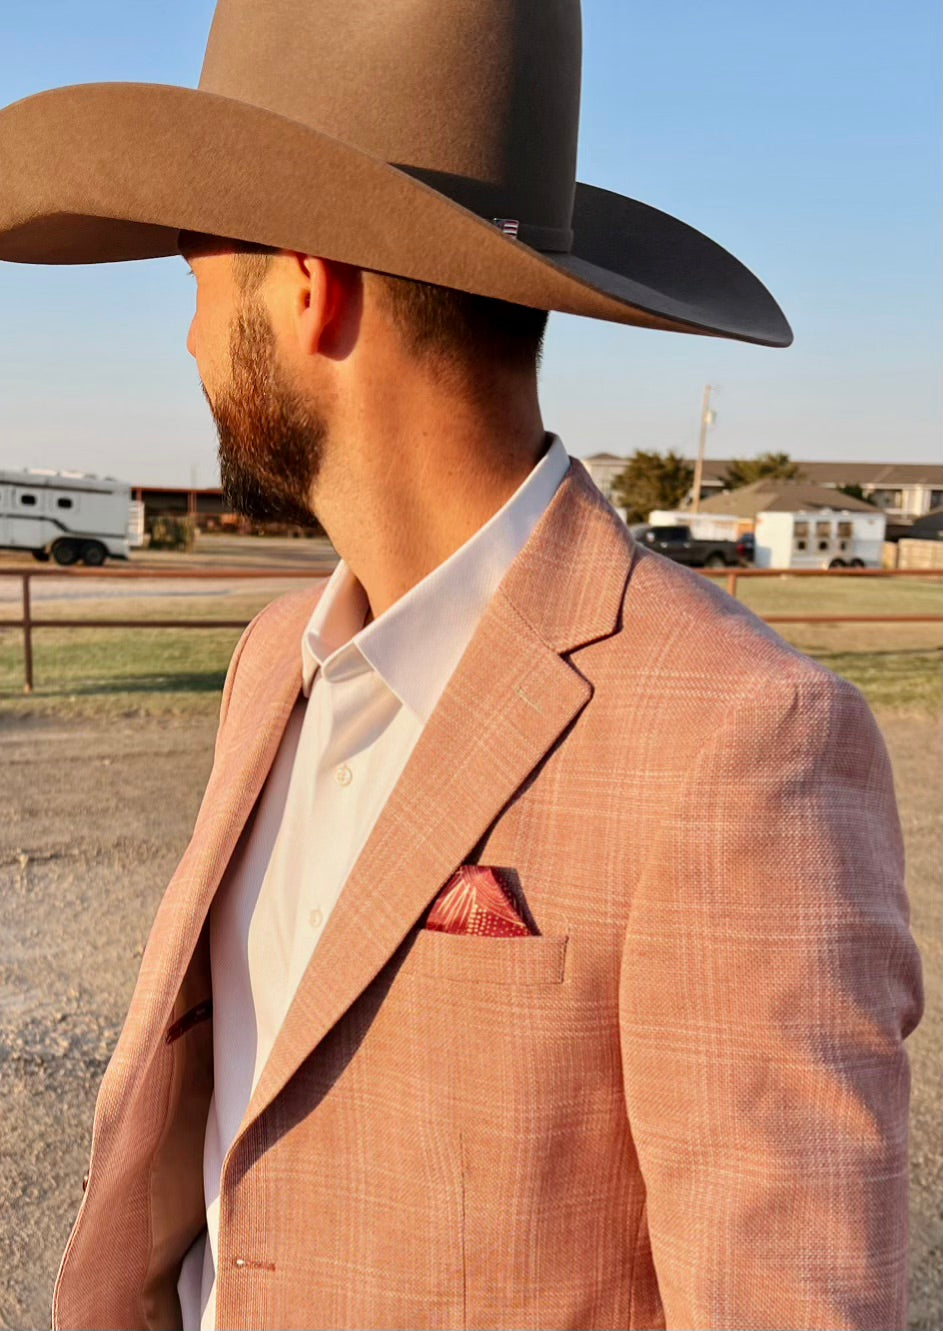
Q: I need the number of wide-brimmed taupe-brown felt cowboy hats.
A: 1